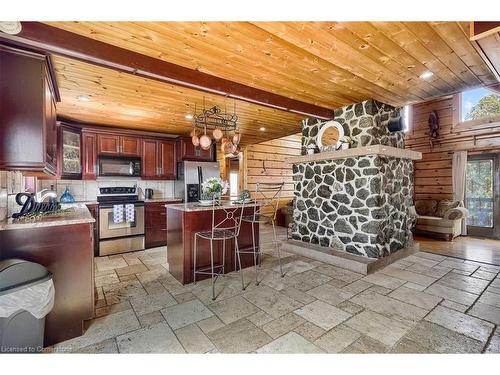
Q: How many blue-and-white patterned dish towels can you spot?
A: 2